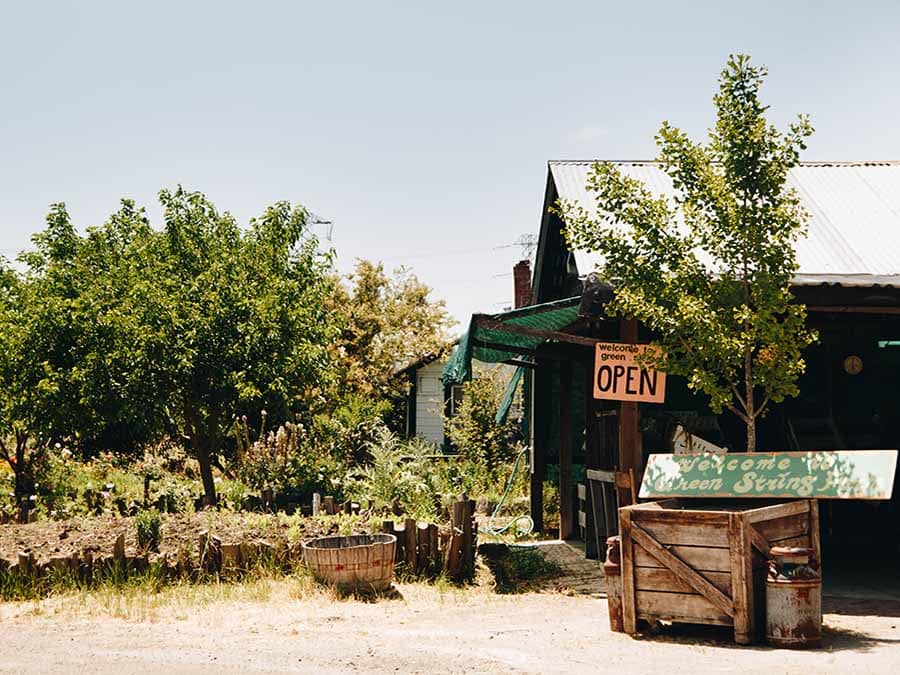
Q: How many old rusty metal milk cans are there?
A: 2